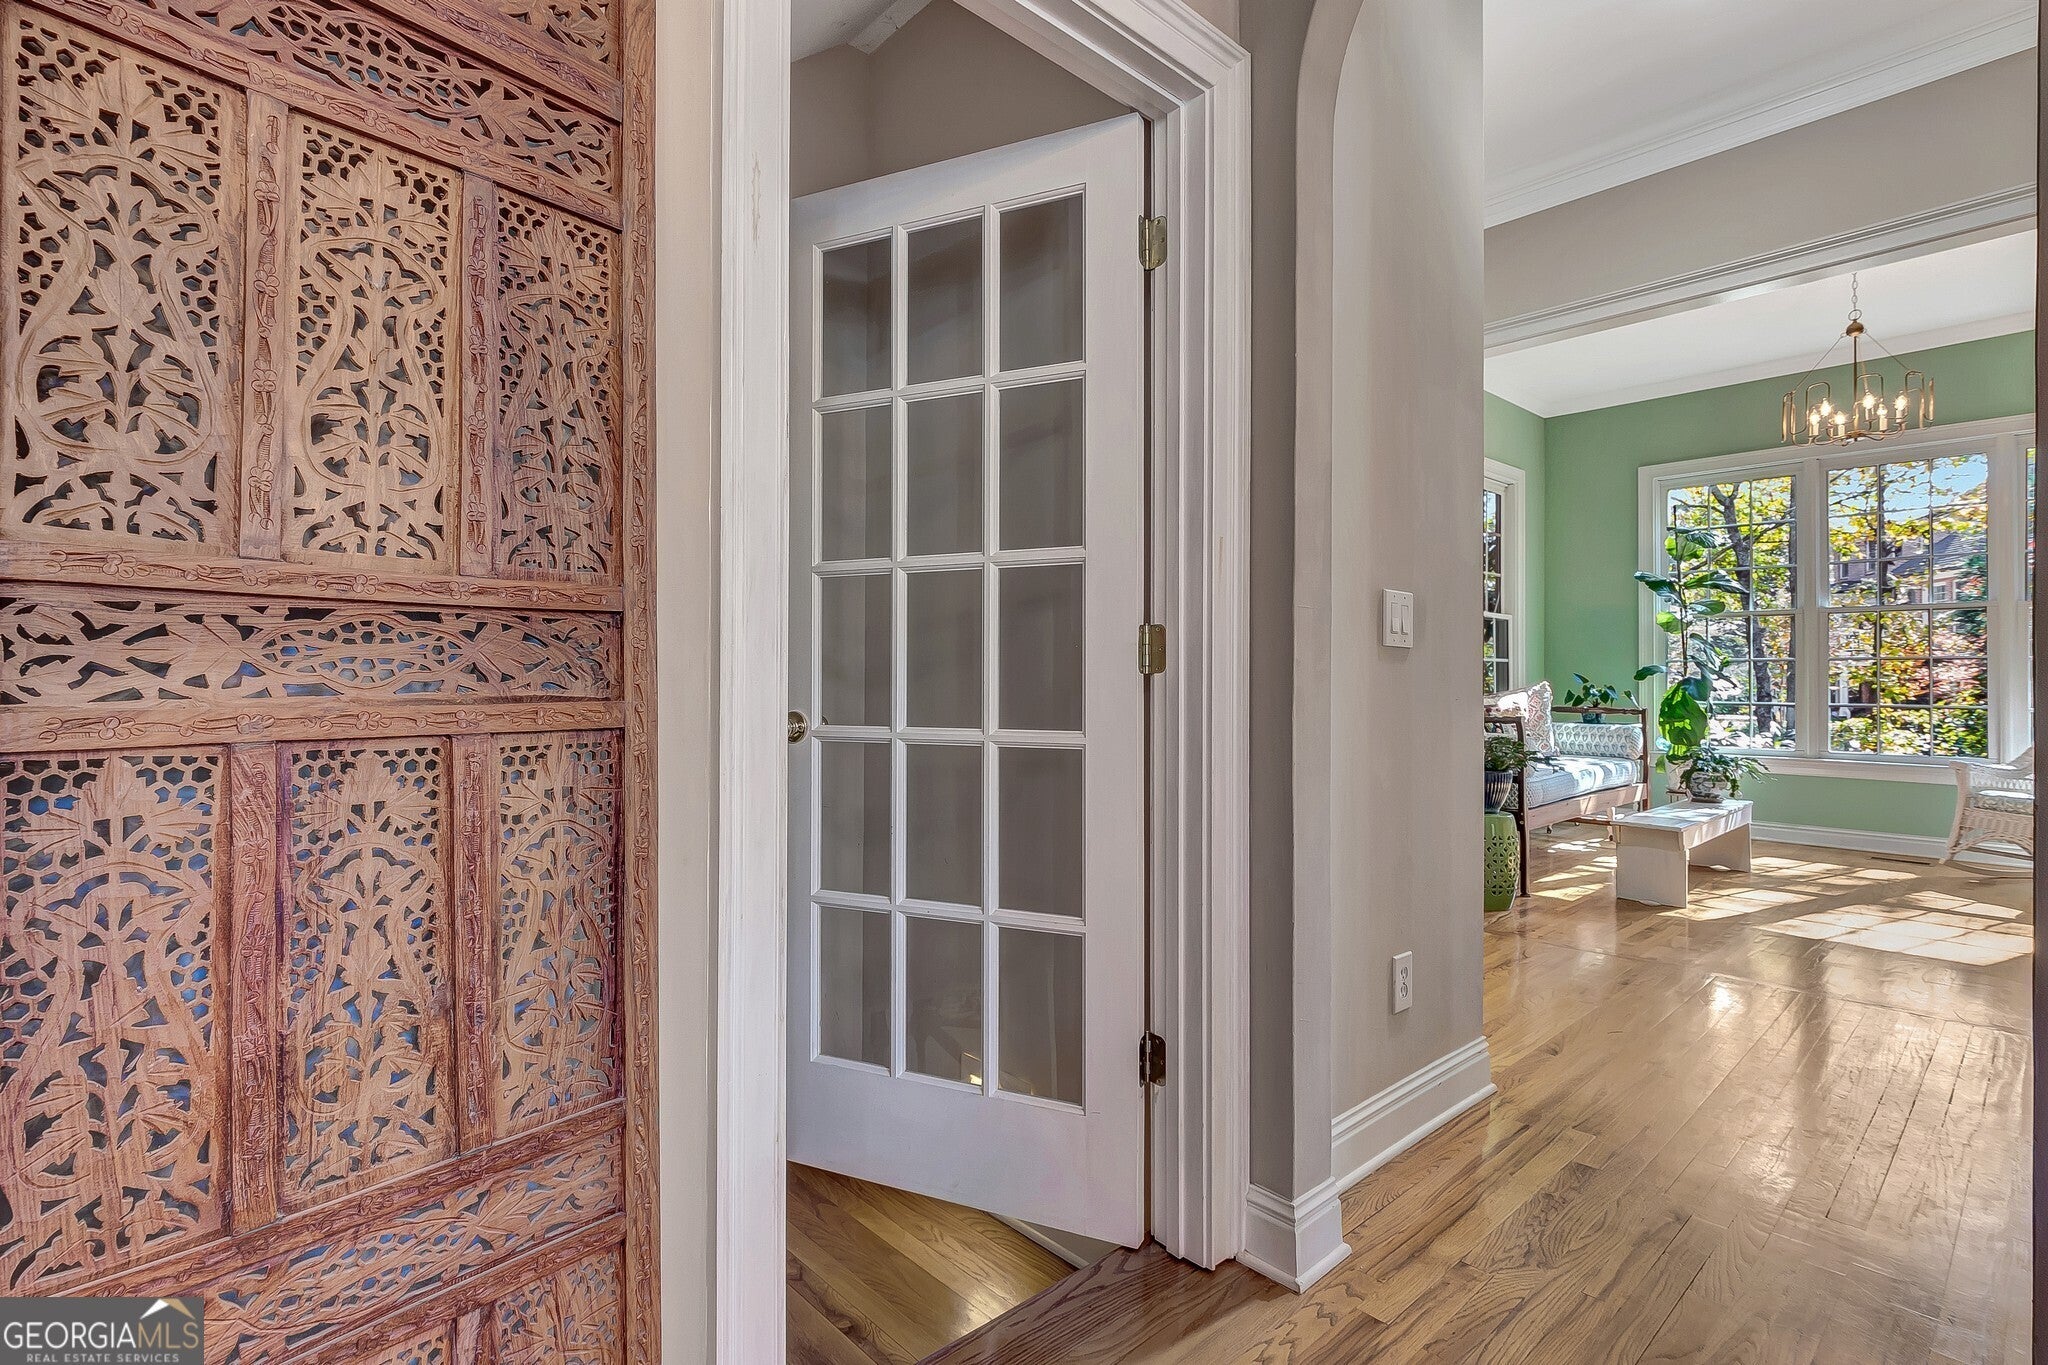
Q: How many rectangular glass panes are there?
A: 15